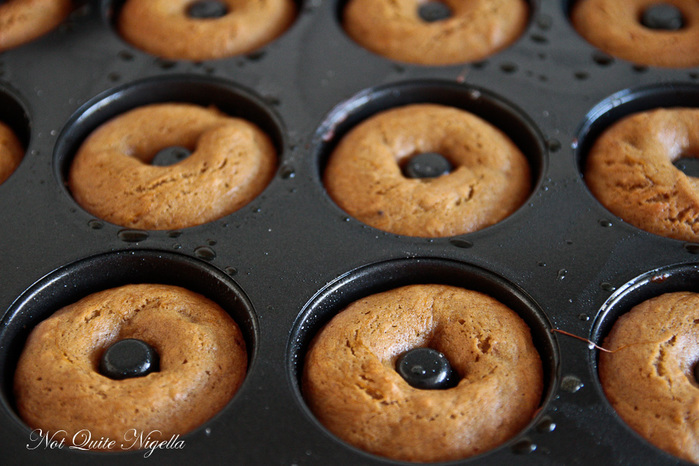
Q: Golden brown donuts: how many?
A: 11